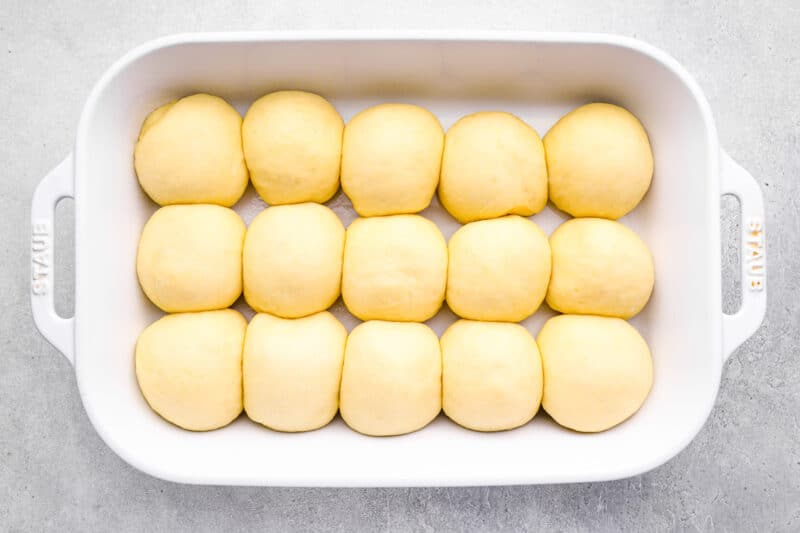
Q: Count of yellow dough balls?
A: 15